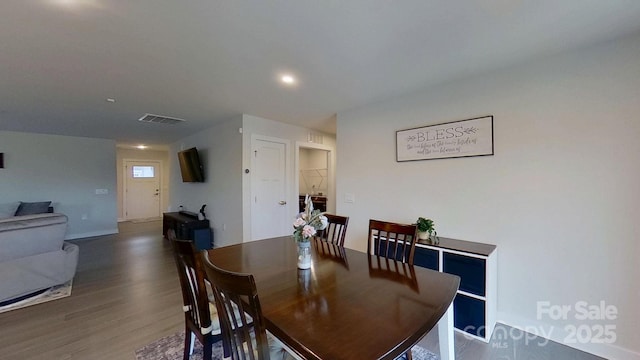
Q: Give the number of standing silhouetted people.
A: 0